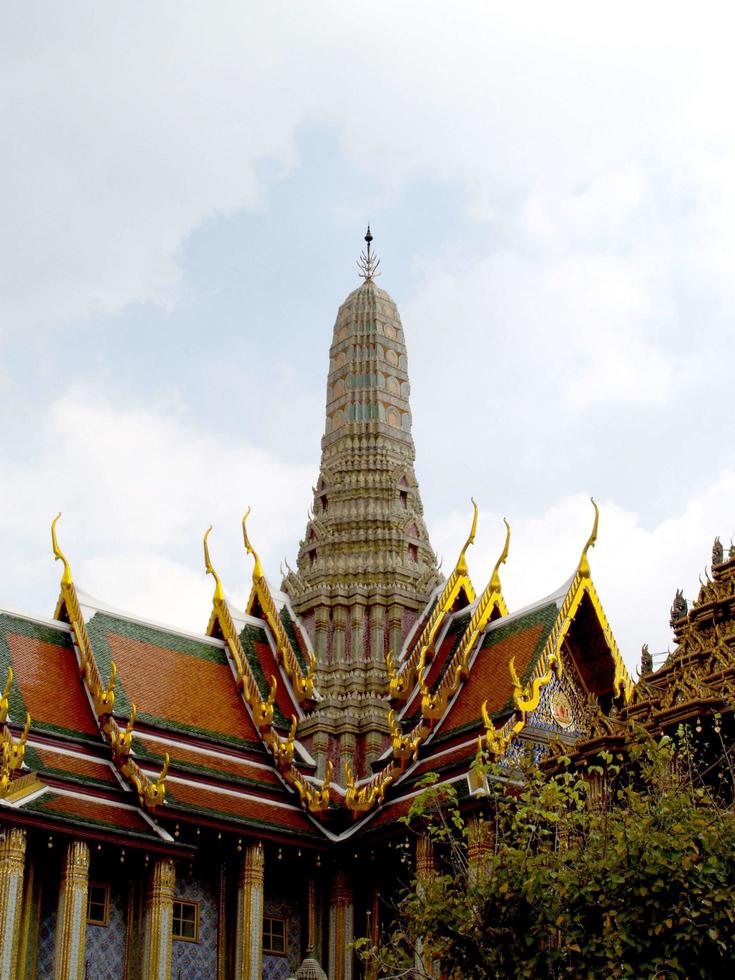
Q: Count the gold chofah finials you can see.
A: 6